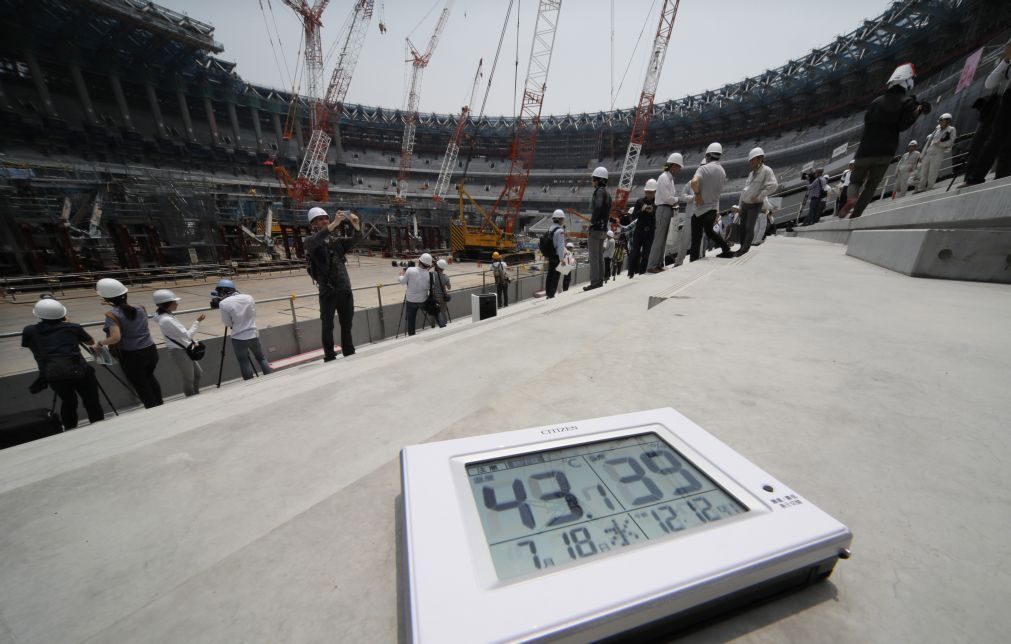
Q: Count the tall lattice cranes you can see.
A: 6